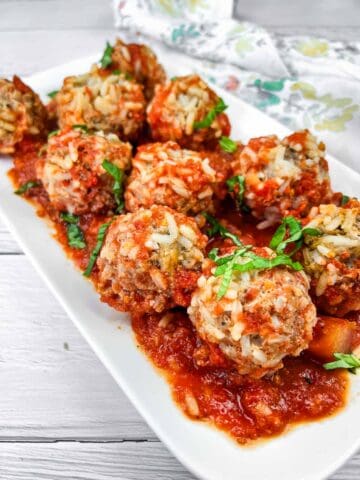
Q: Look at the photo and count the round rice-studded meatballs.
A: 10